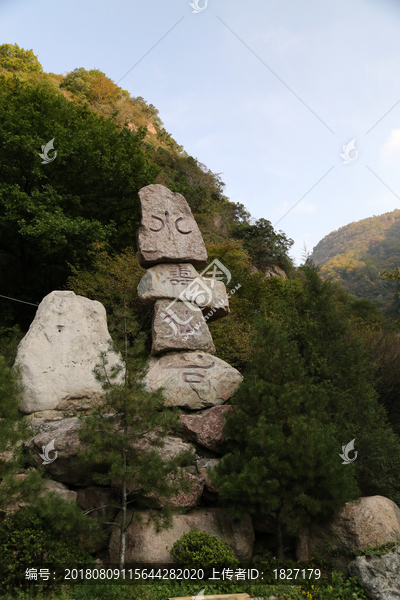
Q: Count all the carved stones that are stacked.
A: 4